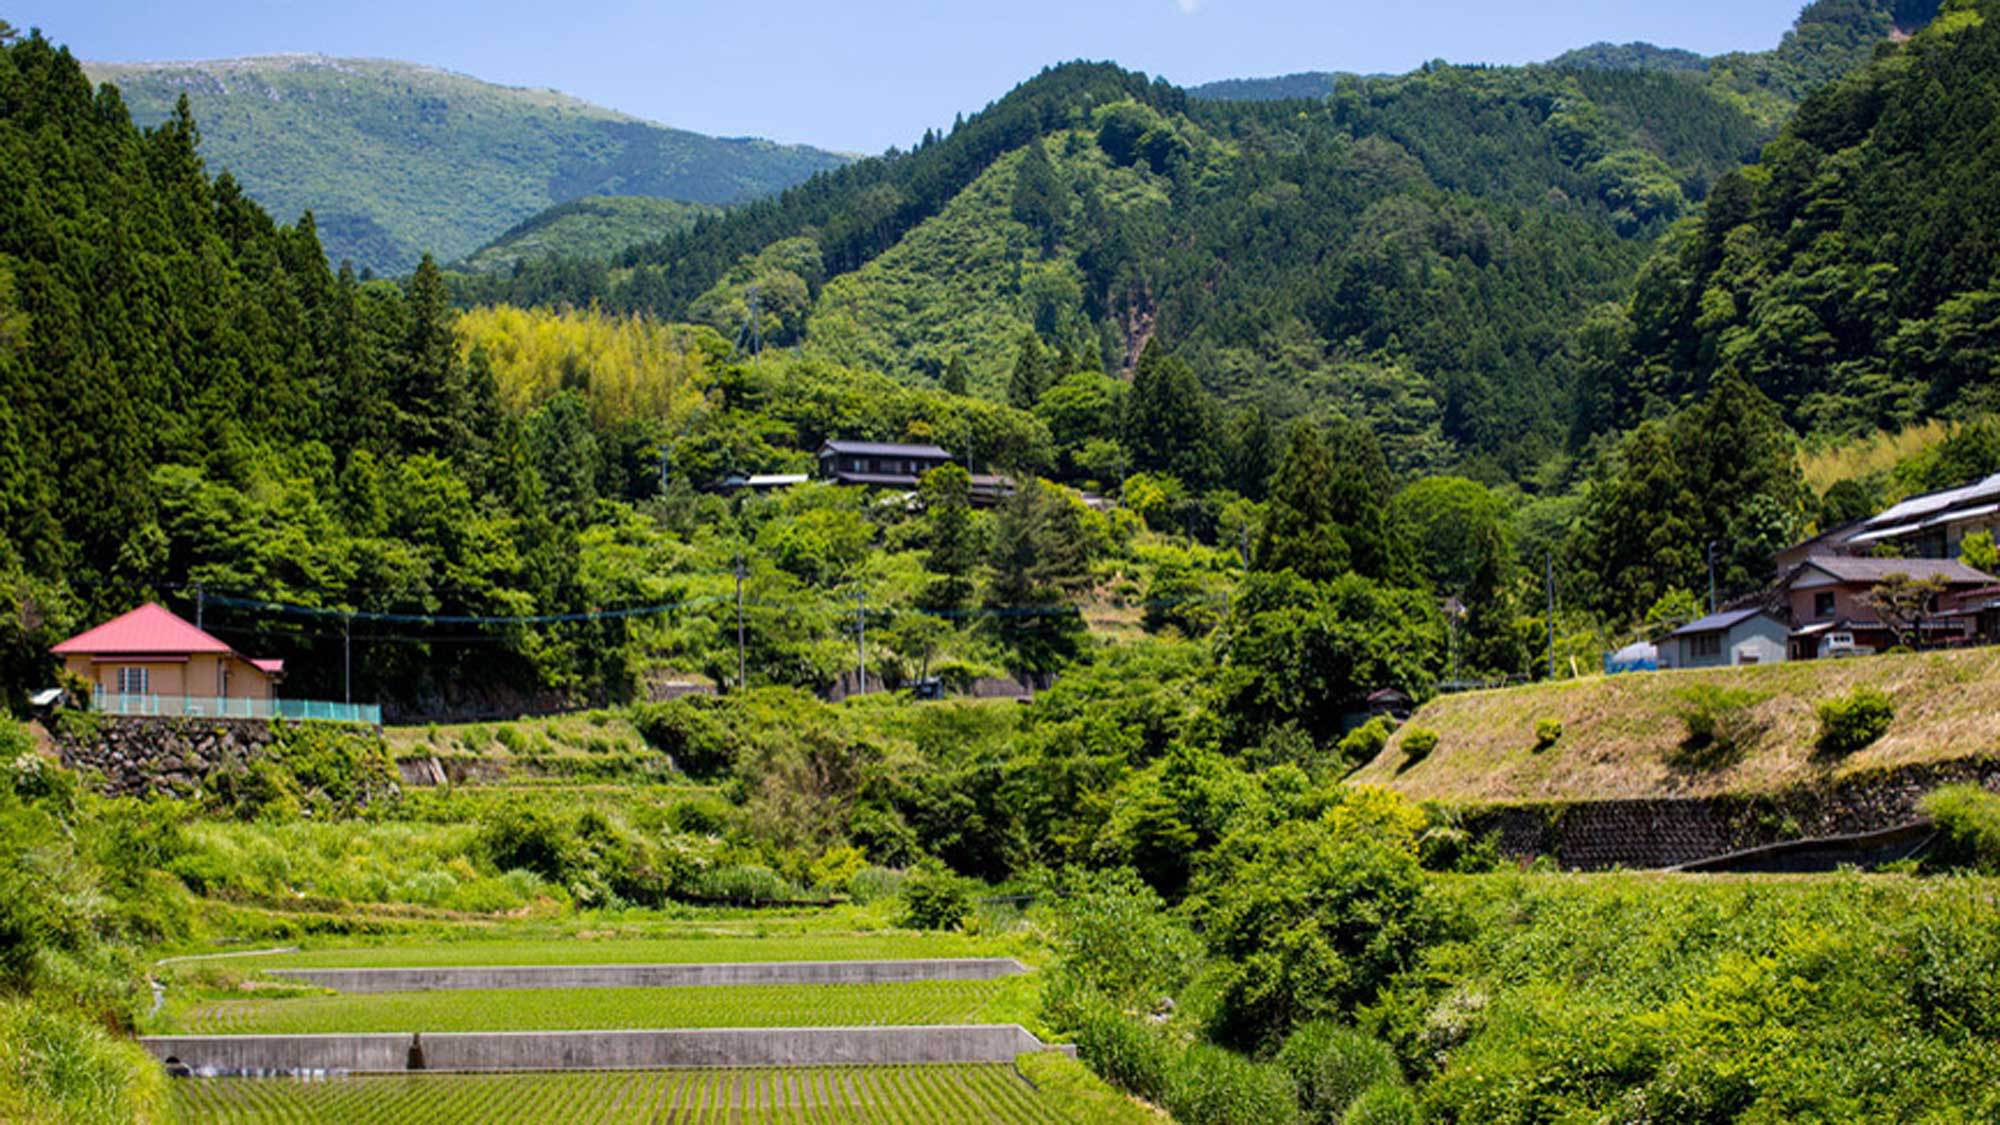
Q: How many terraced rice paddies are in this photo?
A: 3